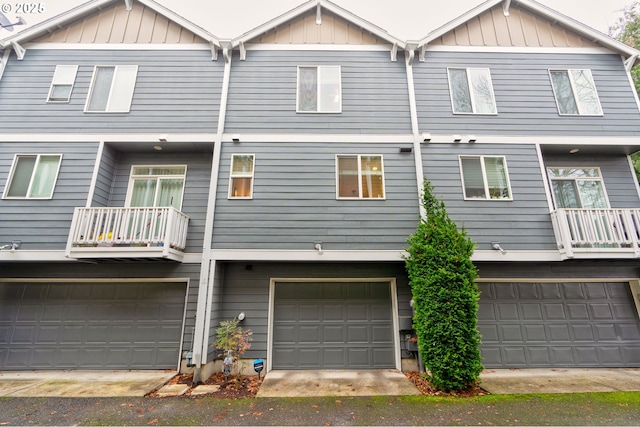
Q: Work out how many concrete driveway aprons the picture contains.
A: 3